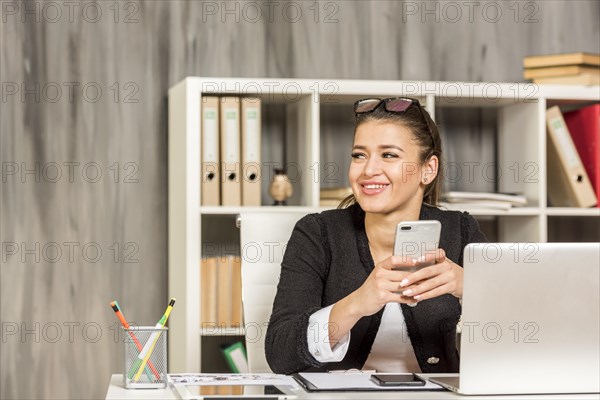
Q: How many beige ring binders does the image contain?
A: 4